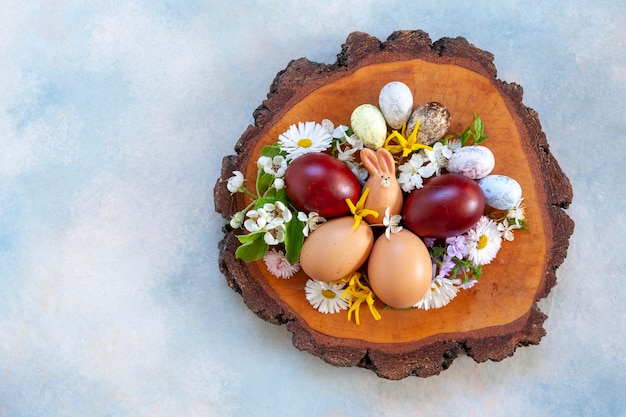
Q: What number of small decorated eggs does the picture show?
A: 5